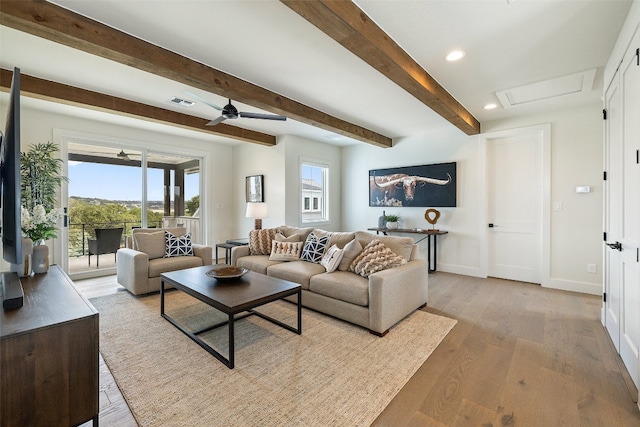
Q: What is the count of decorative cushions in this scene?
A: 9